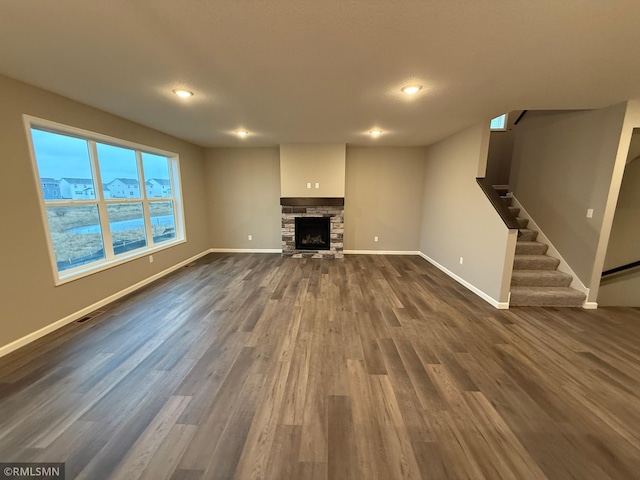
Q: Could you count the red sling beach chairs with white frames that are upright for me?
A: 0